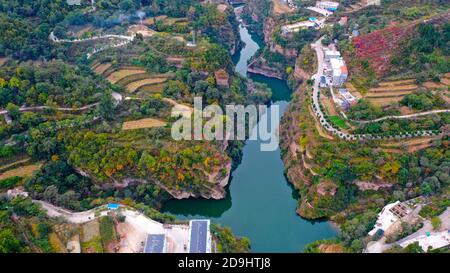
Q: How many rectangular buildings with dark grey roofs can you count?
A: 2